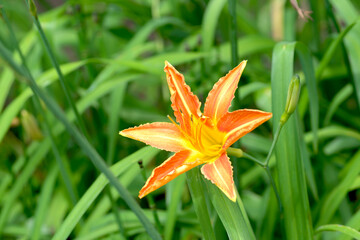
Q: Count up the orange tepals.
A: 6